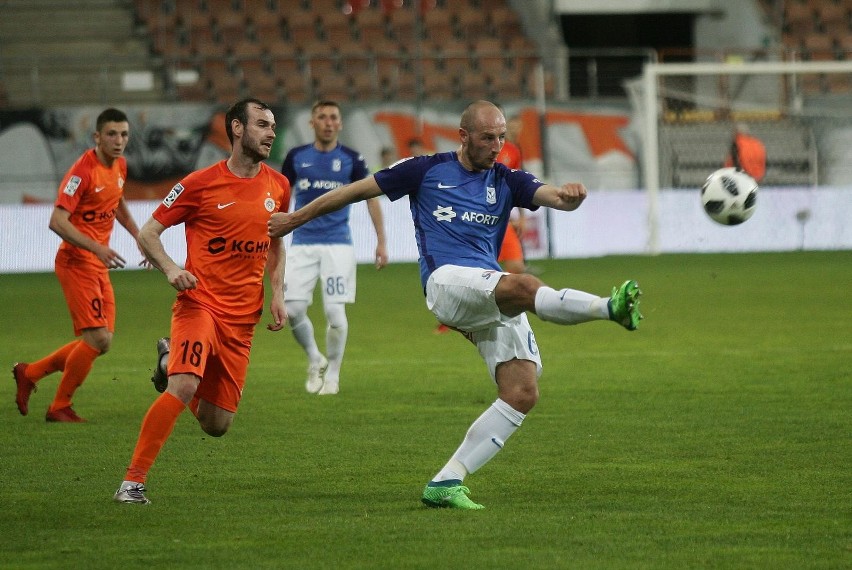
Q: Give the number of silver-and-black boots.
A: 2